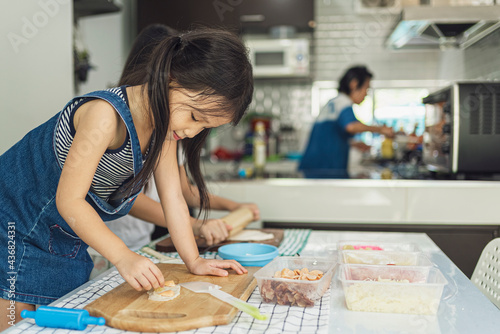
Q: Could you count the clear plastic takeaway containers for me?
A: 4